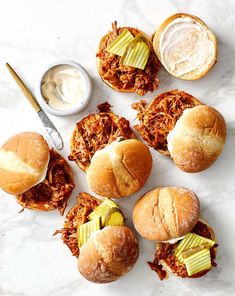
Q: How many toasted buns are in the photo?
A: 6